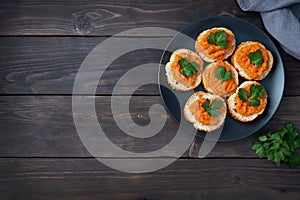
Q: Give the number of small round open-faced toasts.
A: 6